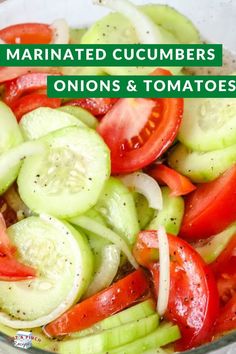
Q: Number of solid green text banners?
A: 2